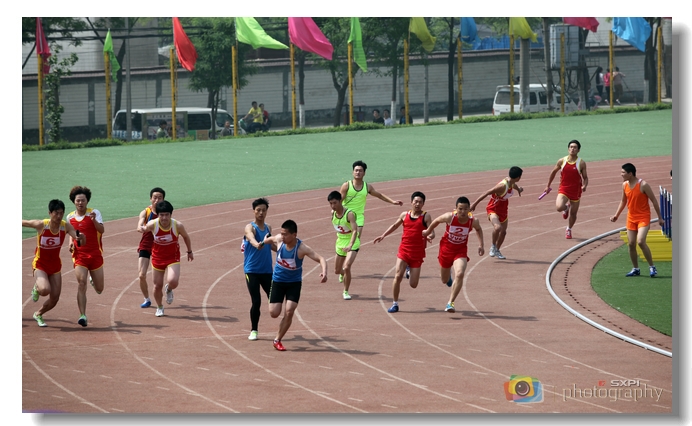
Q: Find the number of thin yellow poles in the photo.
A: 12